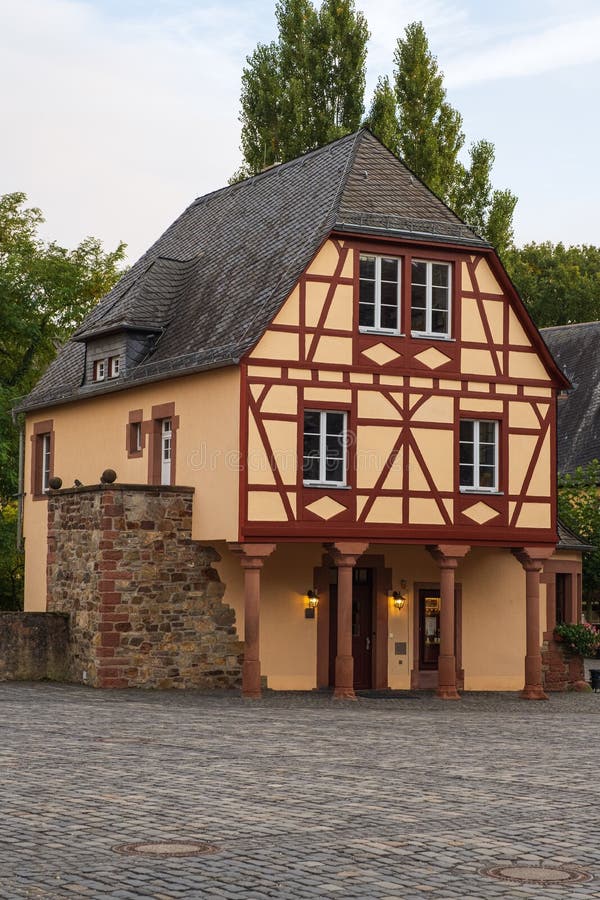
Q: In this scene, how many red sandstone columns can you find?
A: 4